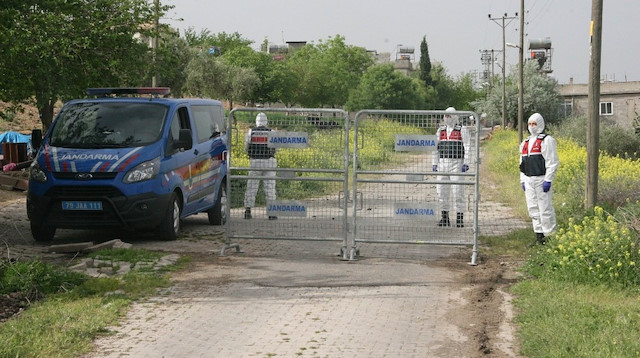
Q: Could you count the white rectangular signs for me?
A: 4